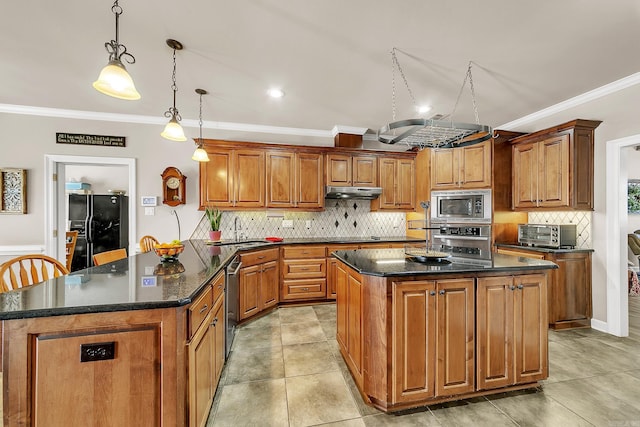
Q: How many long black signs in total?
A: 1